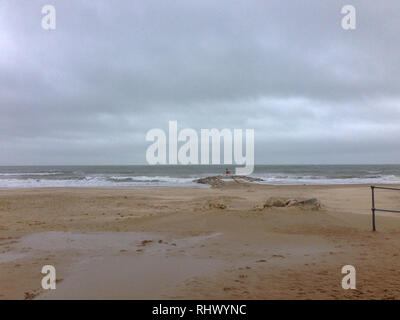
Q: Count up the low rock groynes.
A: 1